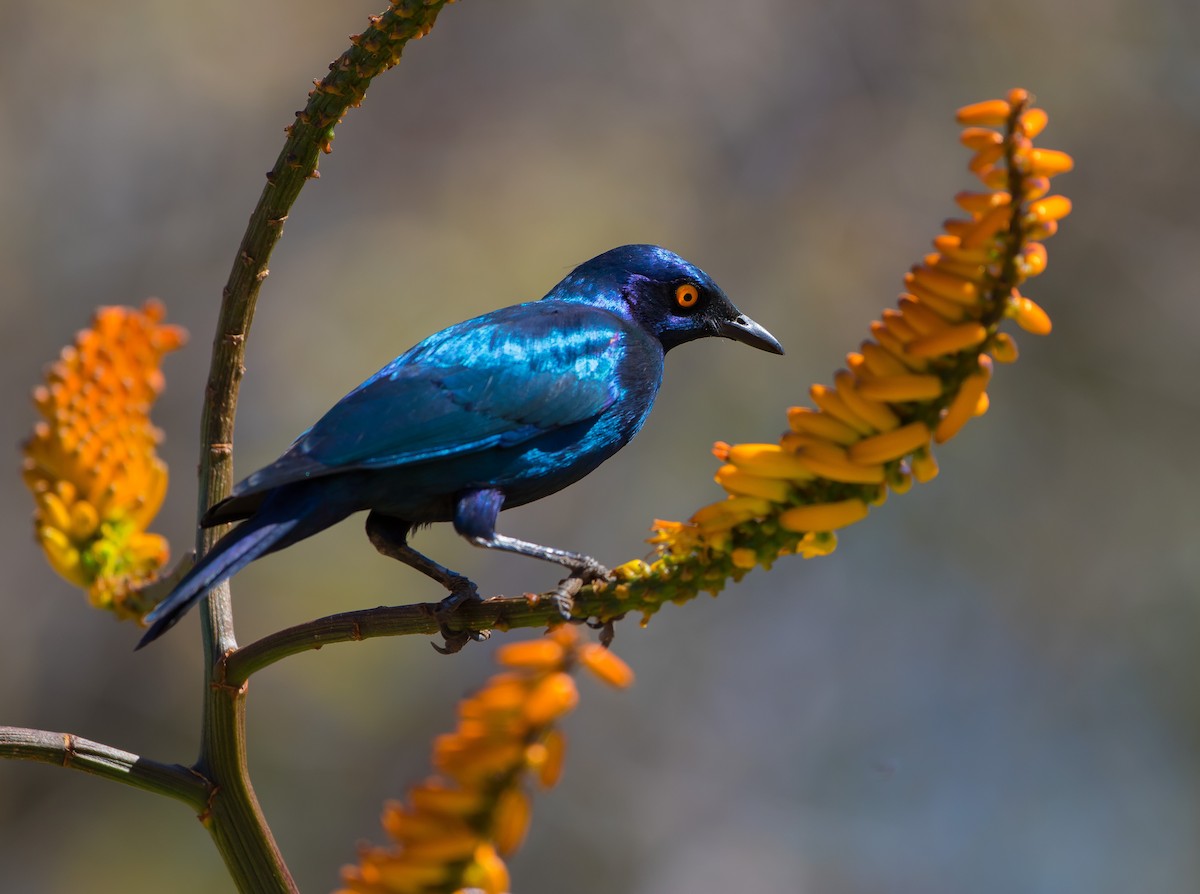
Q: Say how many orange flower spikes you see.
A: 3